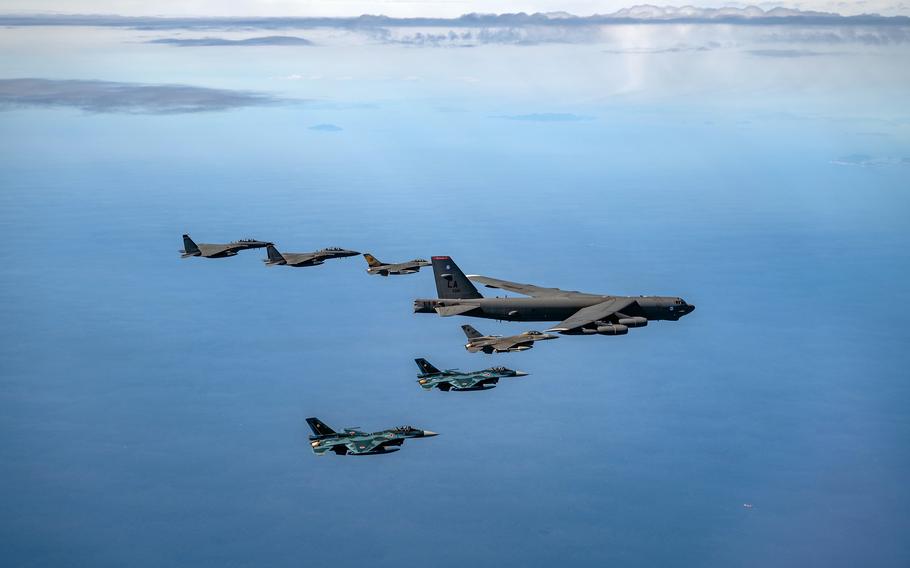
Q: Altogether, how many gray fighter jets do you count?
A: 4